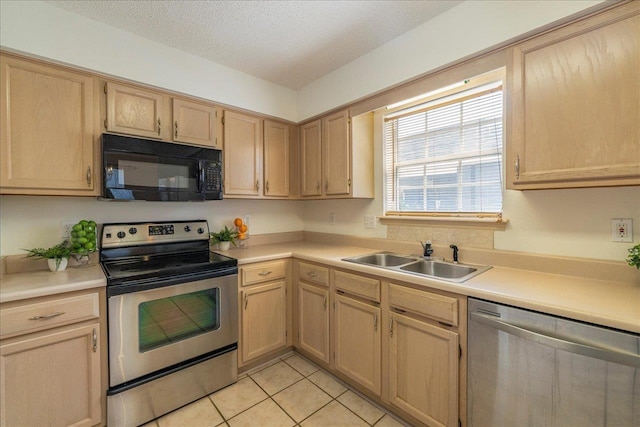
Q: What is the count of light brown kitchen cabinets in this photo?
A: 13